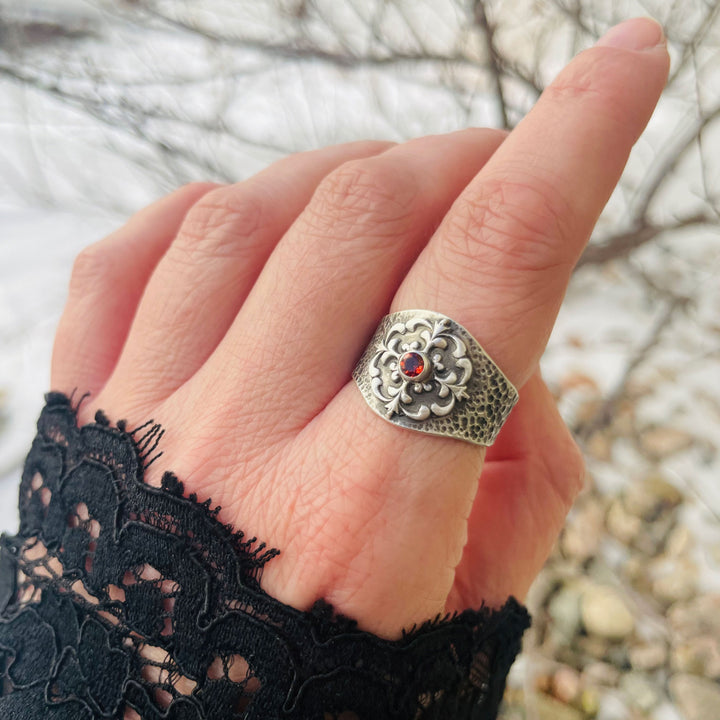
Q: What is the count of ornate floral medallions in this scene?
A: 1